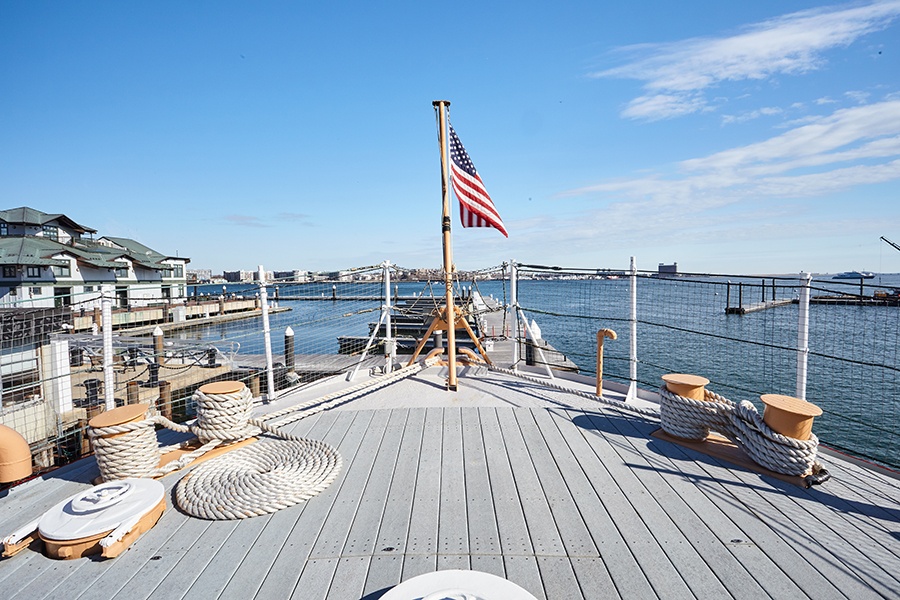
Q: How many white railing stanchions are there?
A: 6